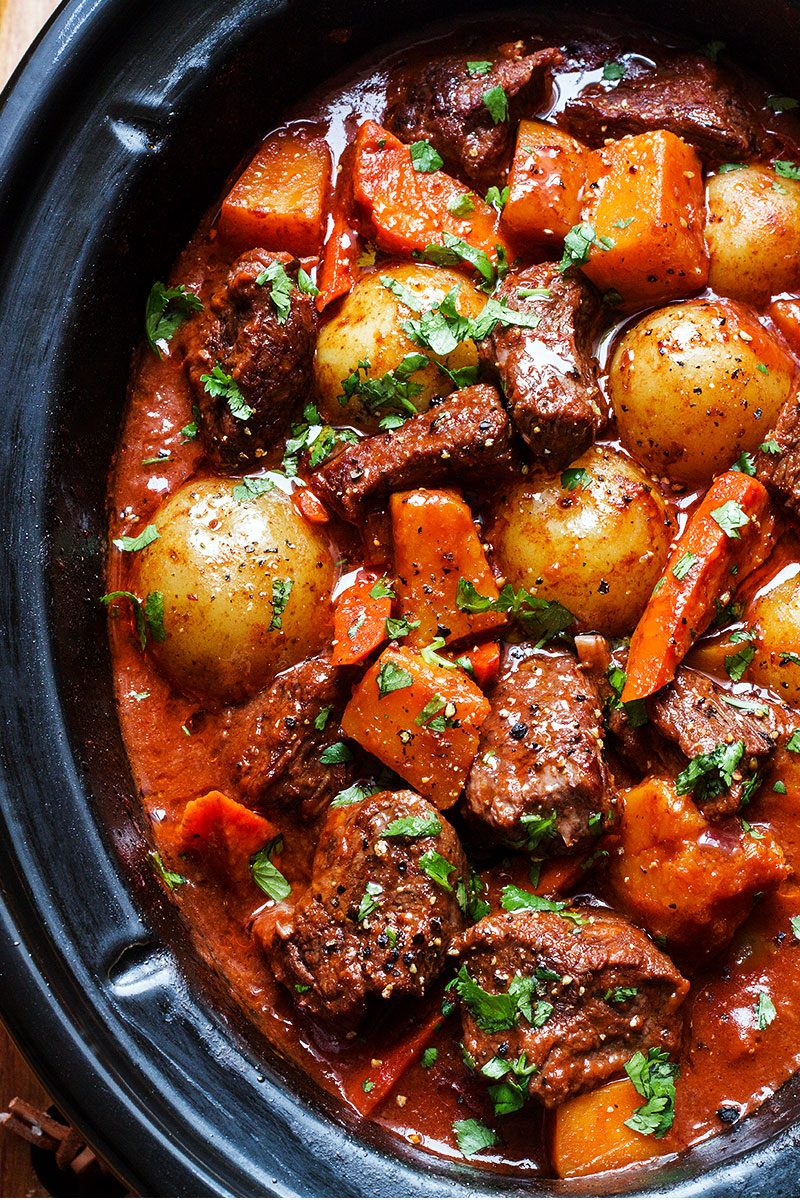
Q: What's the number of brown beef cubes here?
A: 11